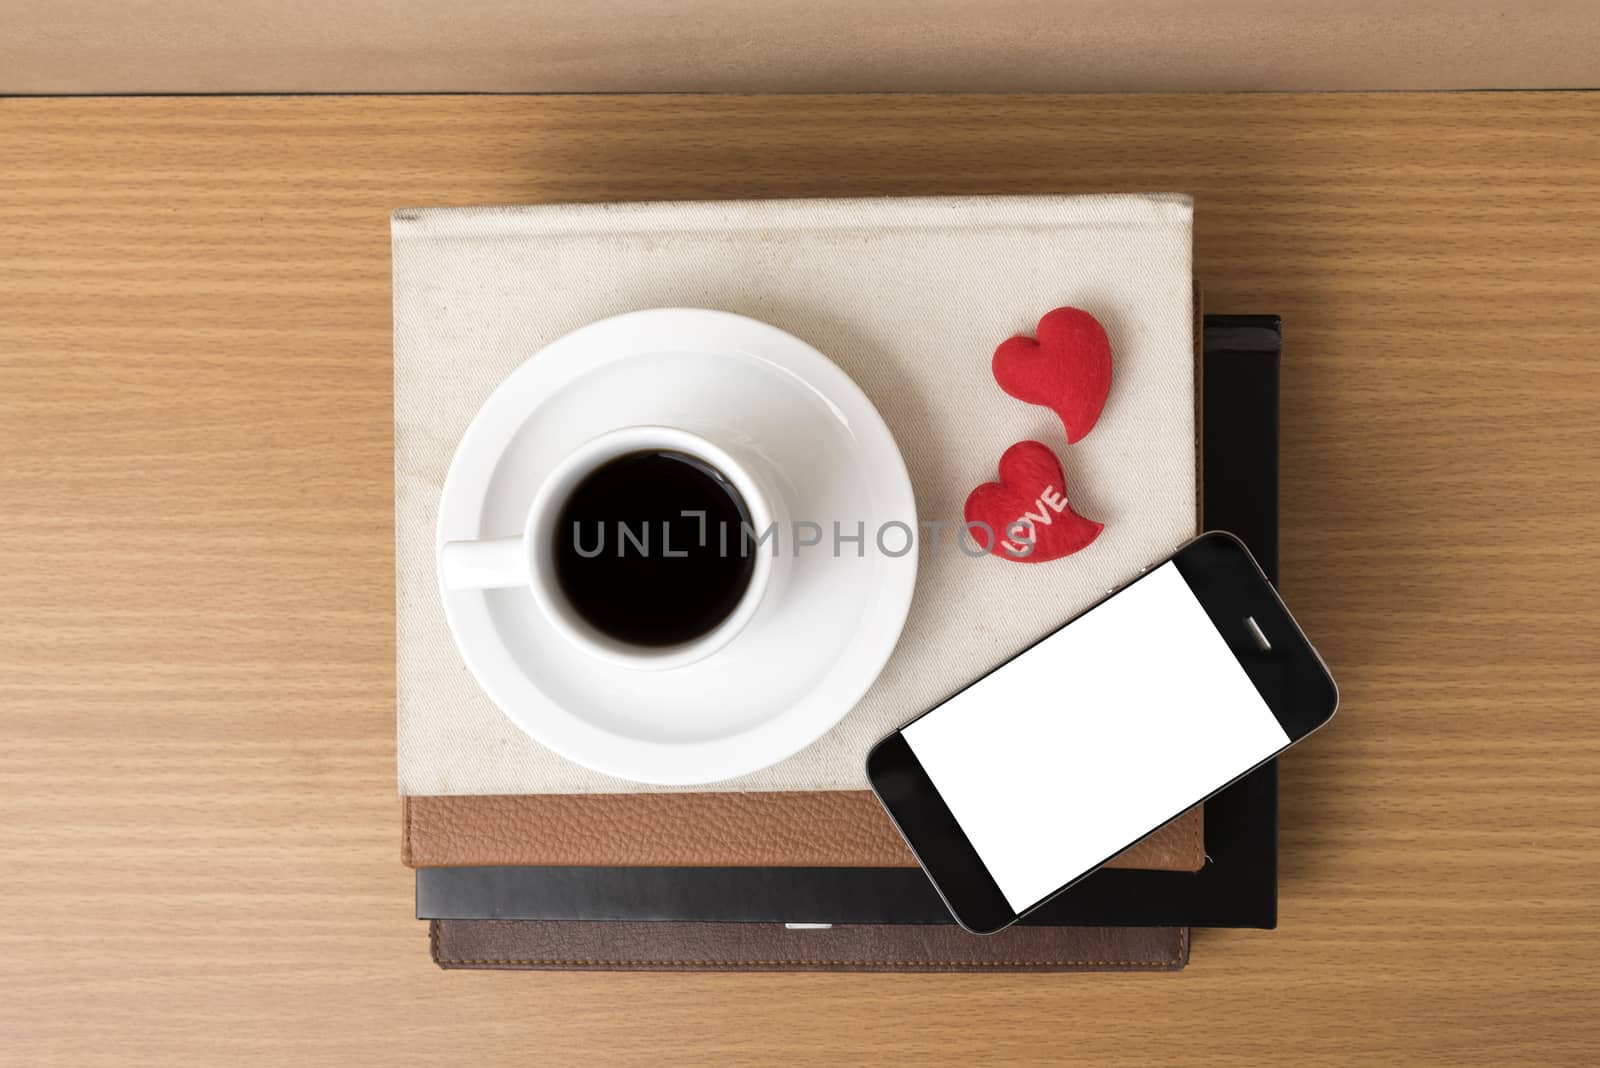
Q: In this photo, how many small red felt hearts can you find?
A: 2